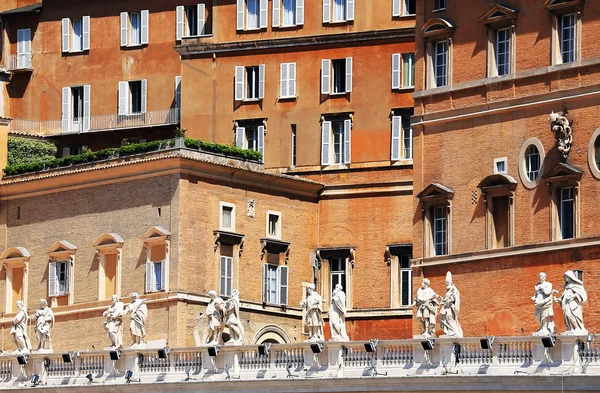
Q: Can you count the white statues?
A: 12